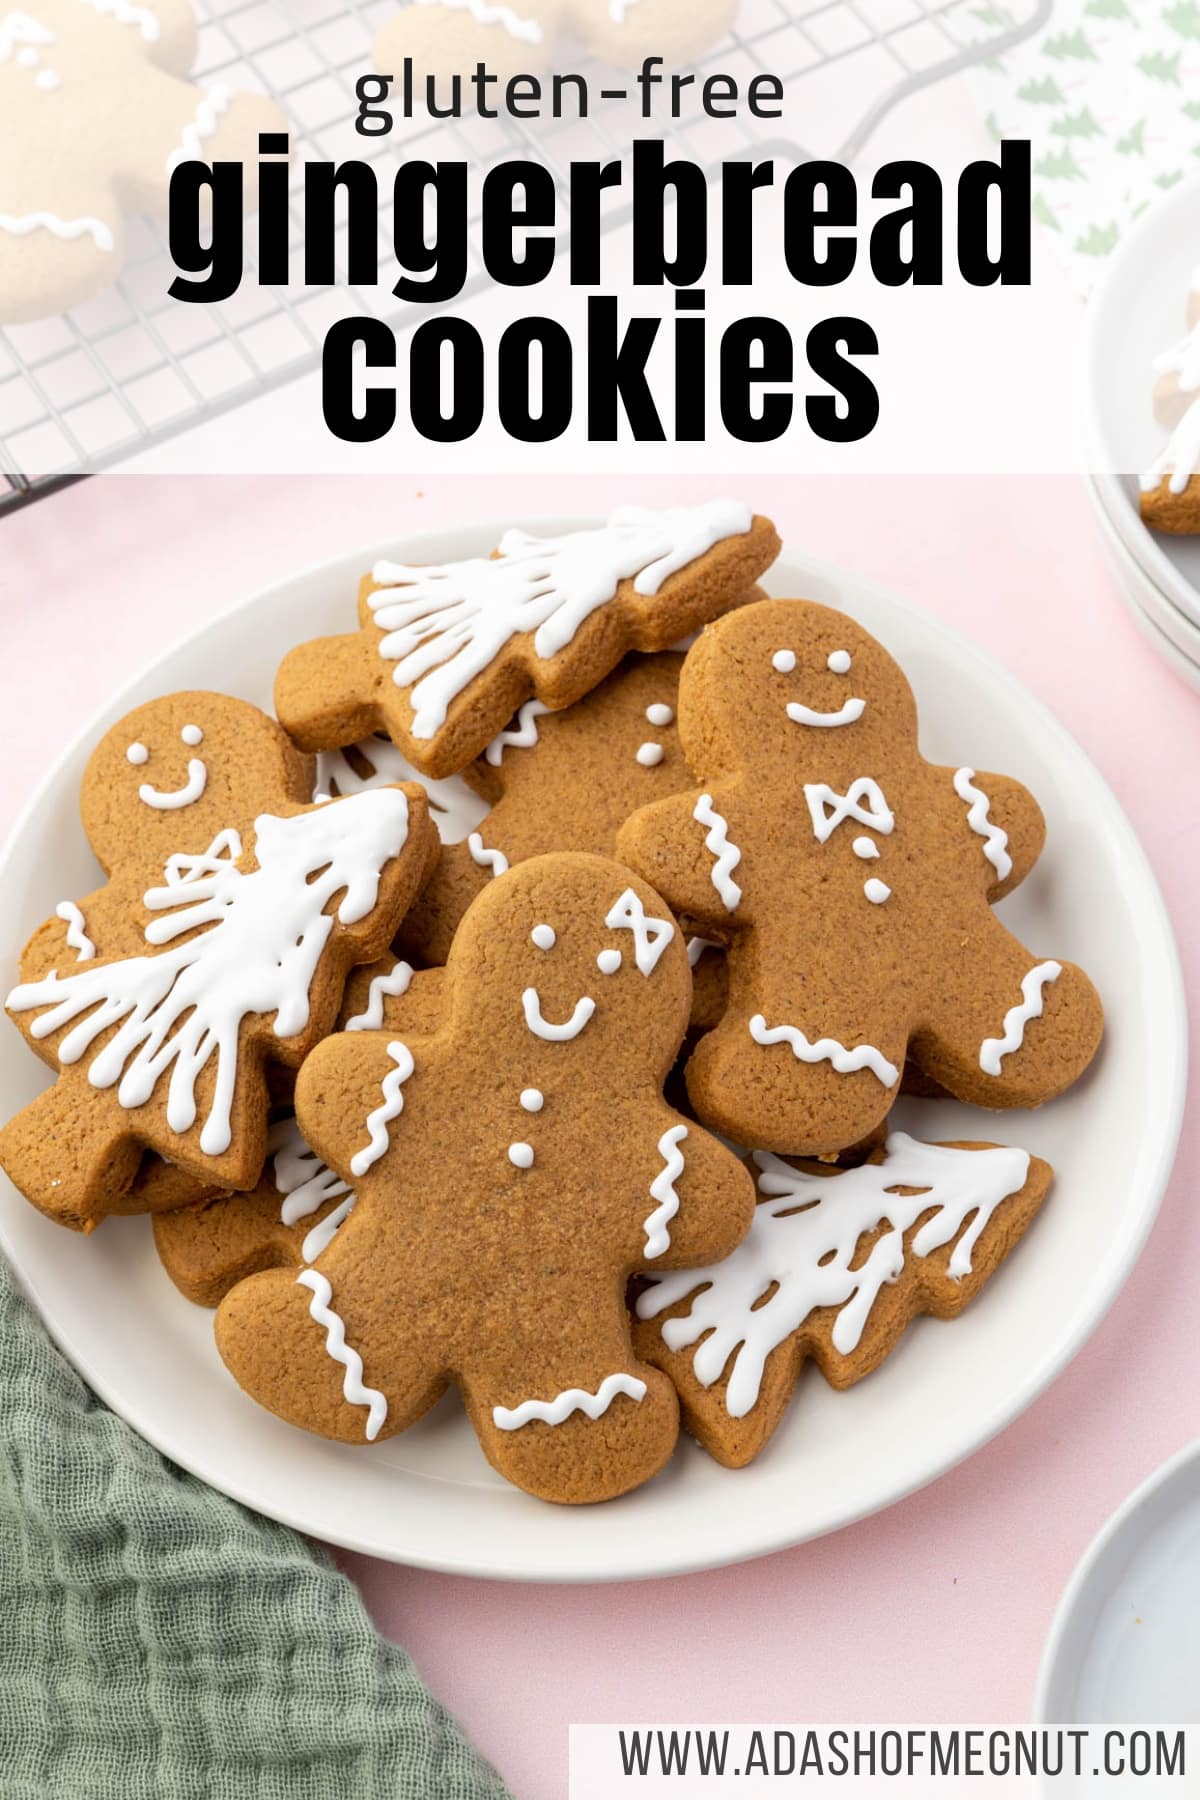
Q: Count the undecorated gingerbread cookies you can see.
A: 0